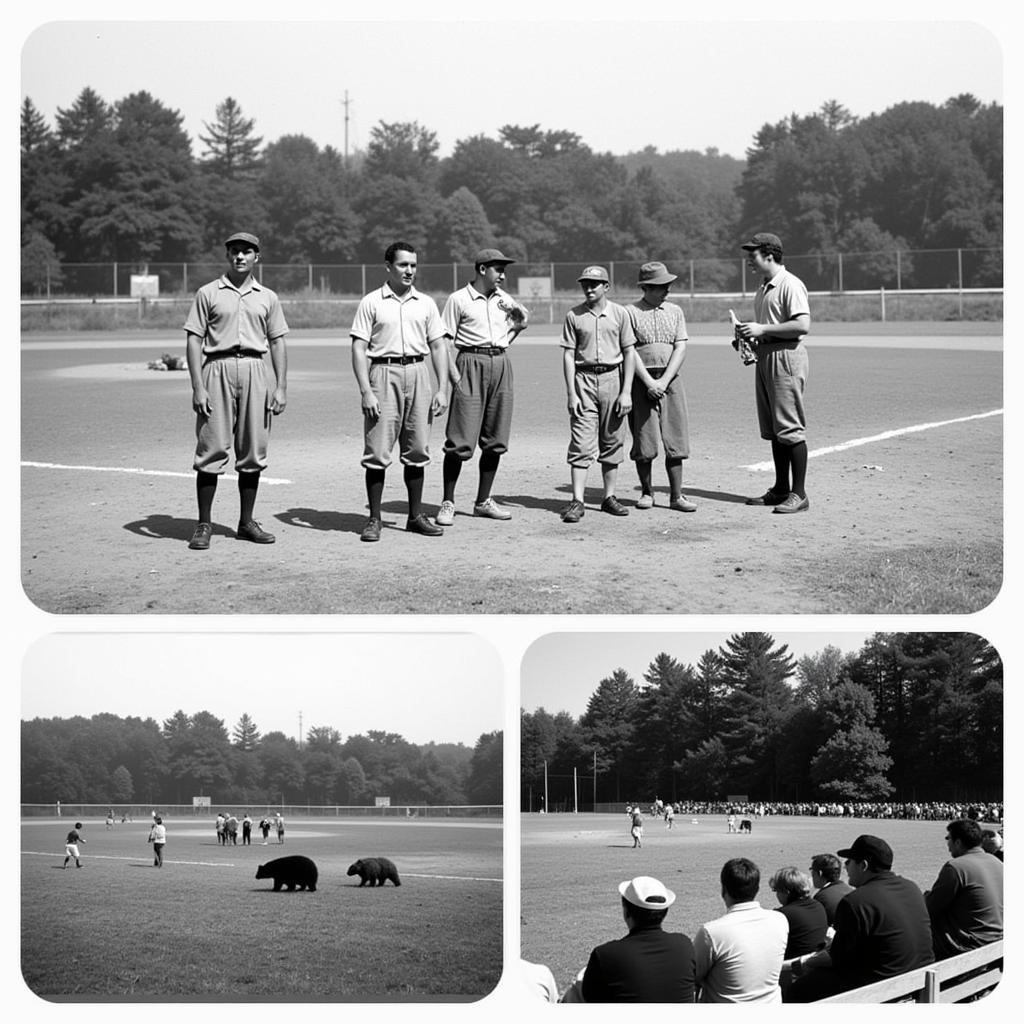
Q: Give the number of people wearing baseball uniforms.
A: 6